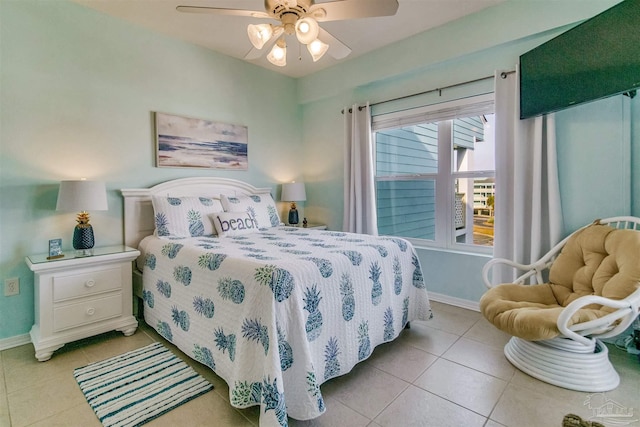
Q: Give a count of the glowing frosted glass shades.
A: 4